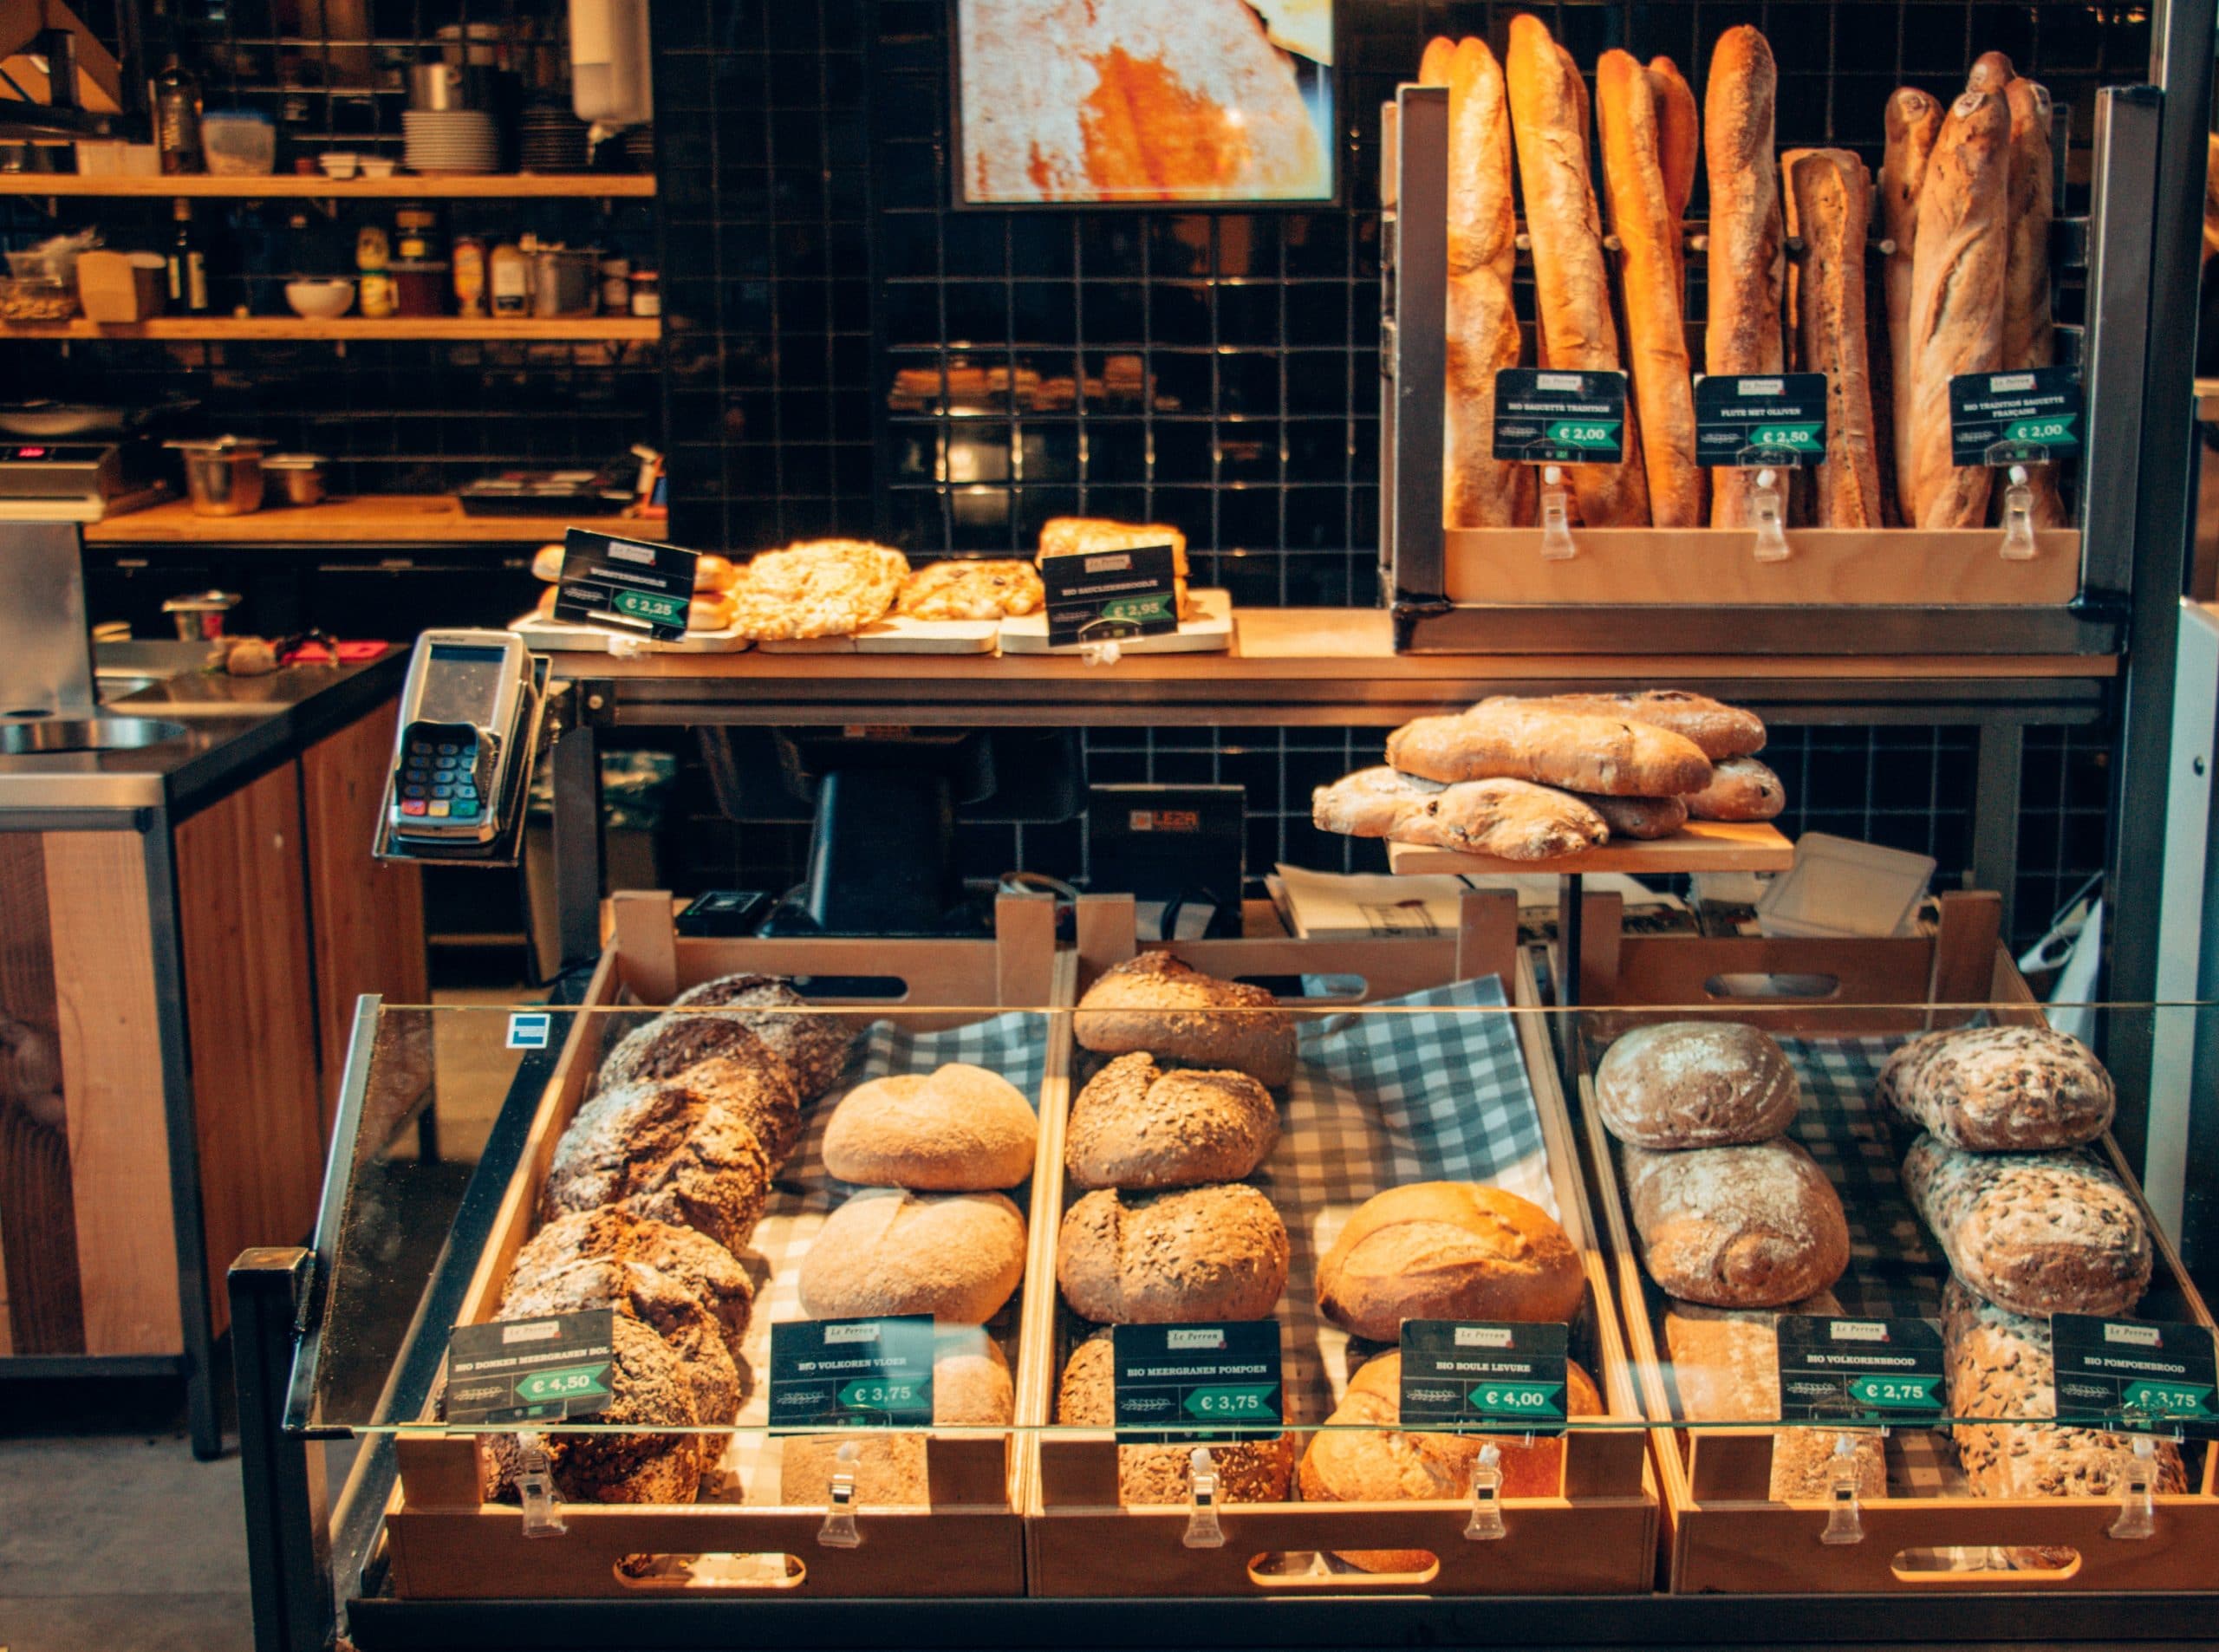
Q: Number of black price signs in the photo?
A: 11